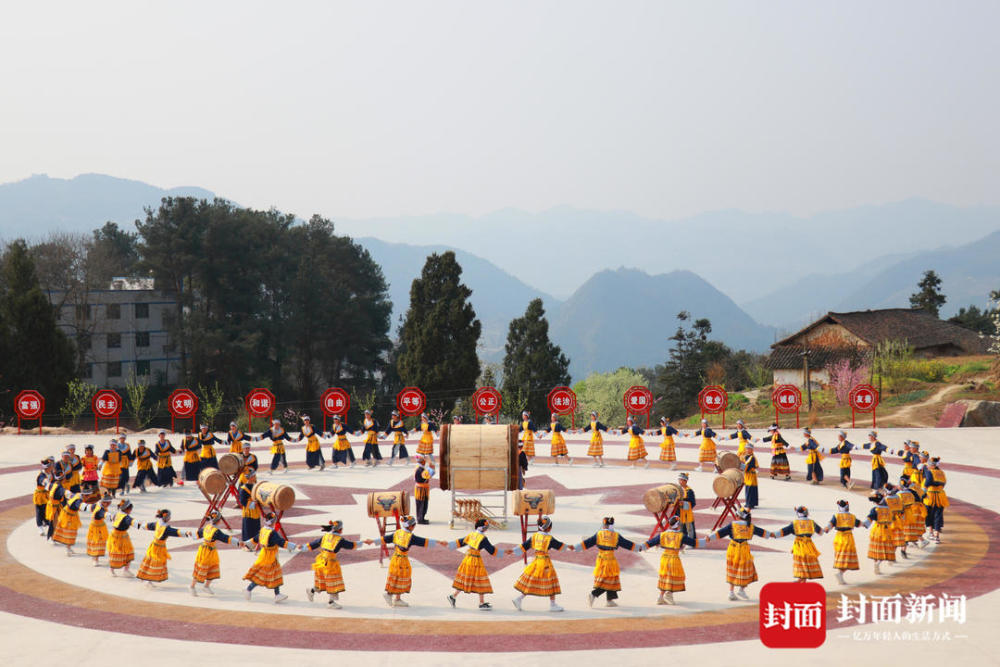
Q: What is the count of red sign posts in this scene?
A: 12